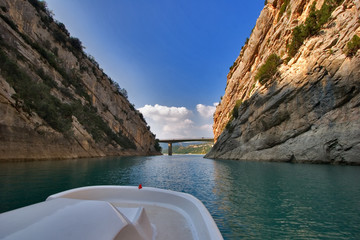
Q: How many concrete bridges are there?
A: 1